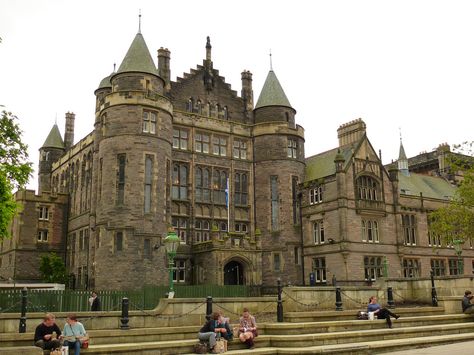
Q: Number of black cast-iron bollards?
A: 7